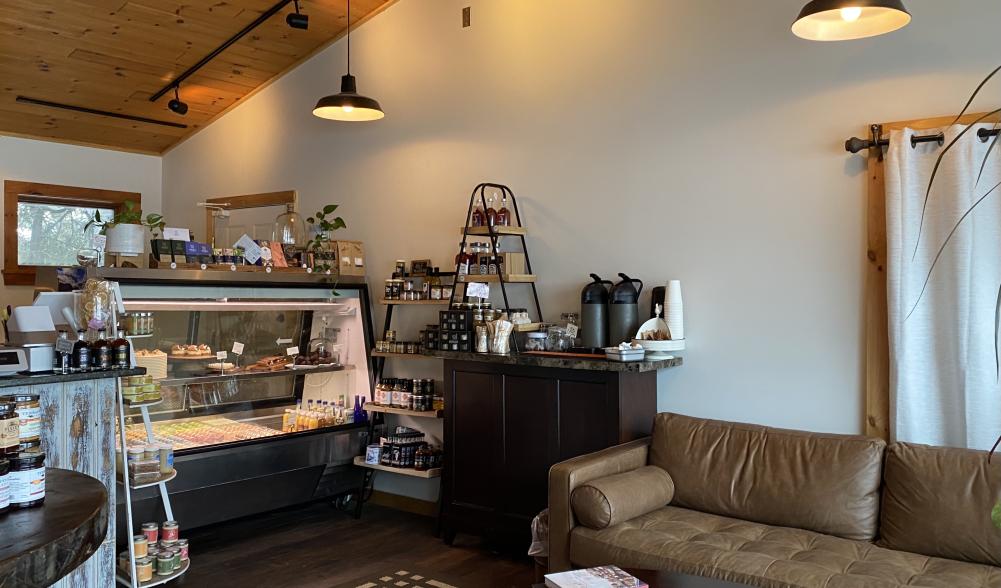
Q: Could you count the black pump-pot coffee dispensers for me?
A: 2